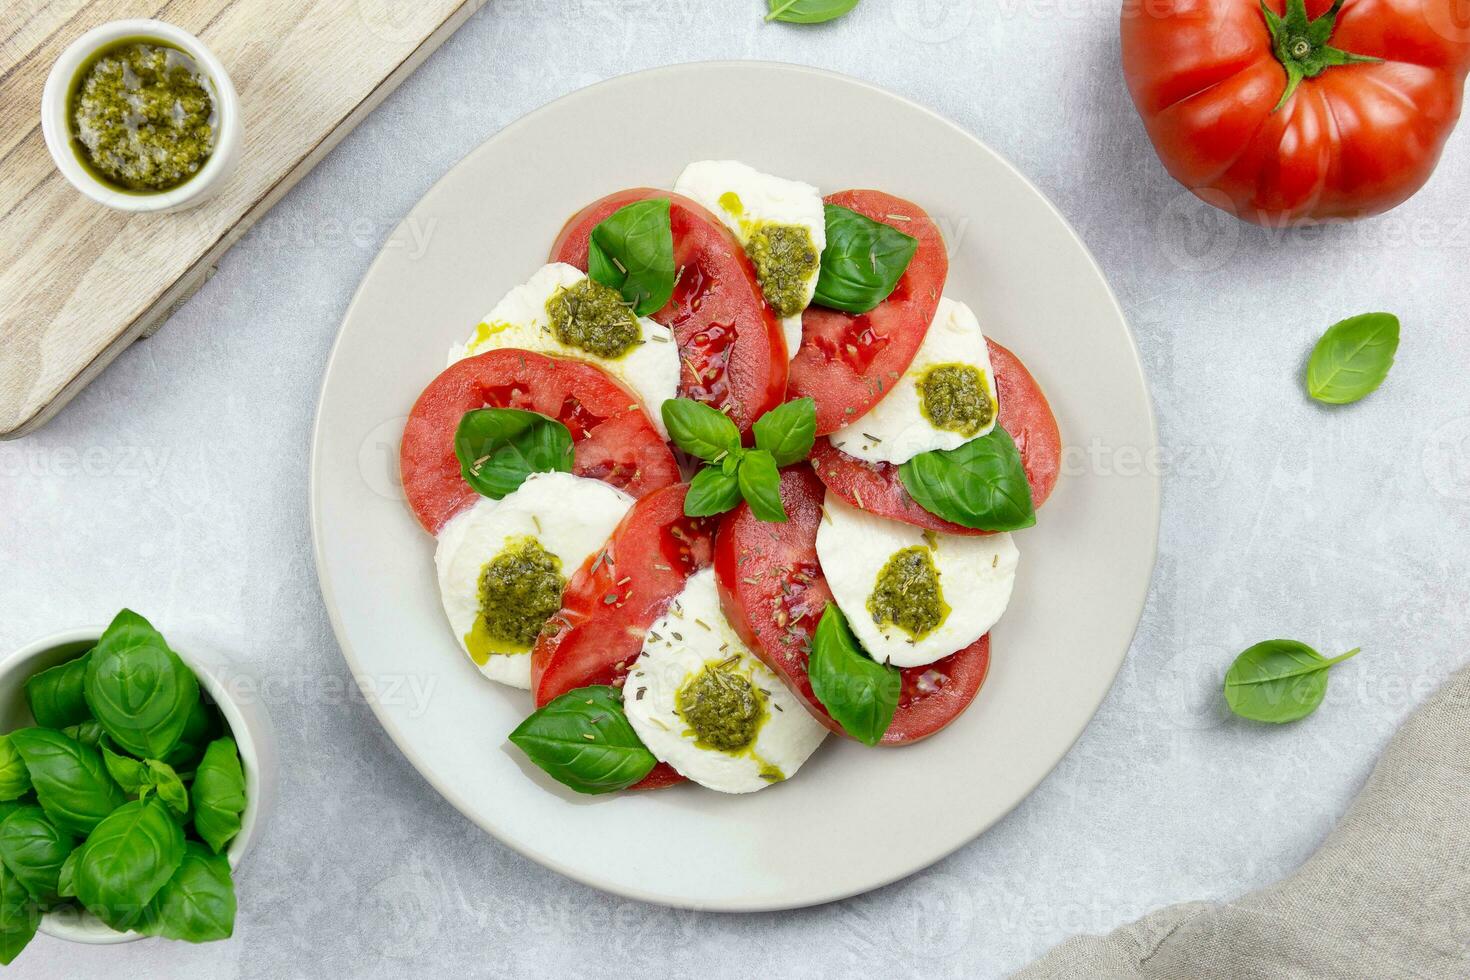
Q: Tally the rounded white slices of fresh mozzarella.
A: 6